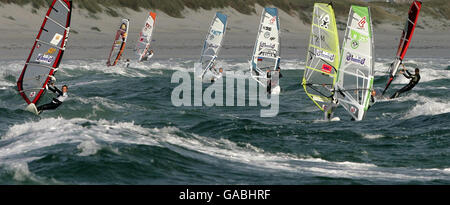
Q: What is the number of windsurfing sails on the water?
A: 8